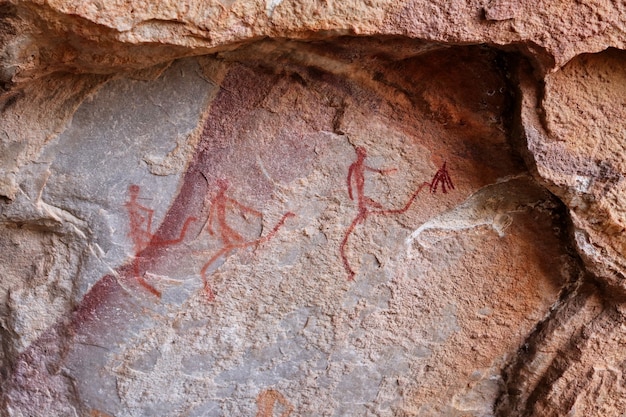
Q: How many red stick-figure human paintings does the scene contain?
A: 3